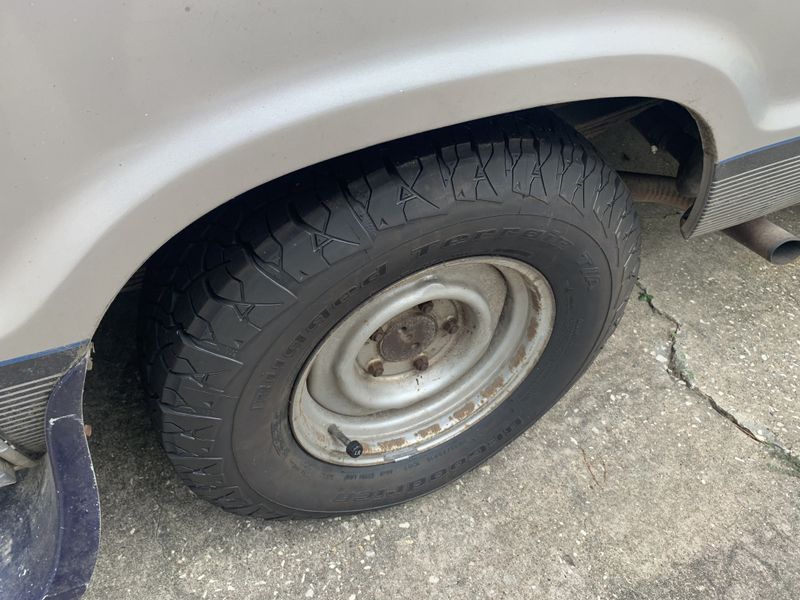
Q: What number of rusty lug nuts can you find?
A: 5